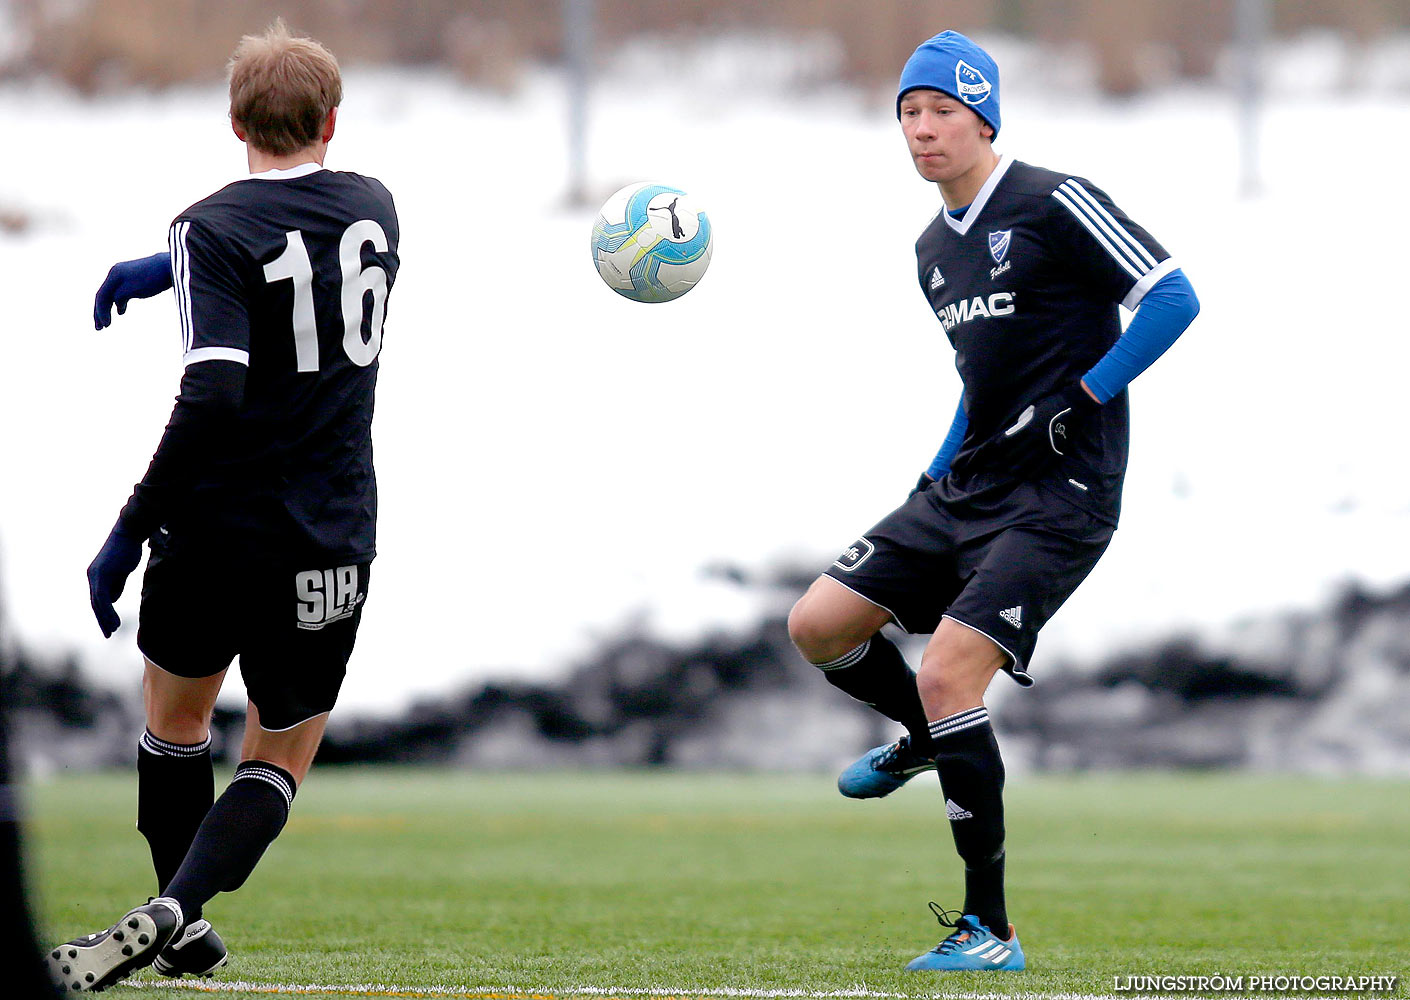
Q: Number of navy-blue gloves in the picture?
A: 2